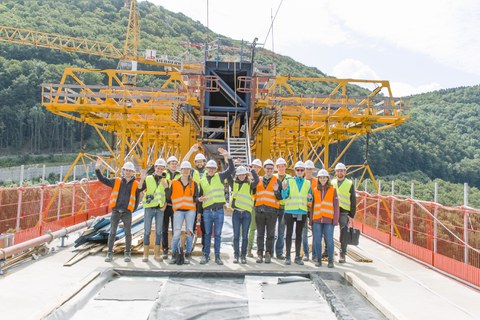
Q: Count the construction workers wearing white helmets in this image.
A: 14